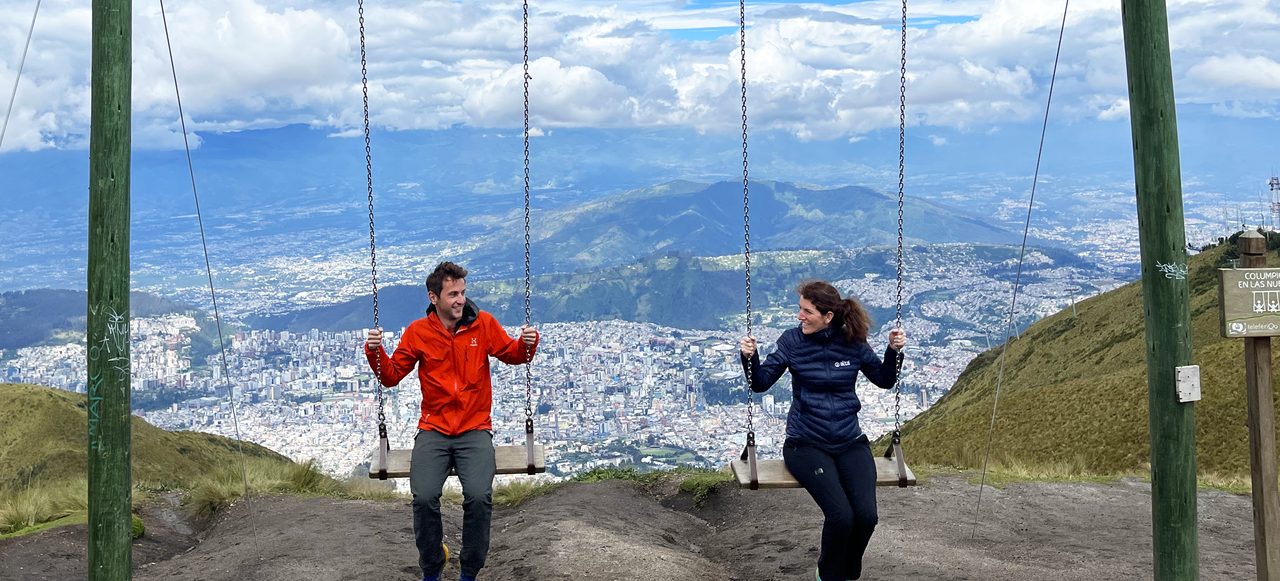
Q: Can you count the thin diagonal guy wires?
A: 3